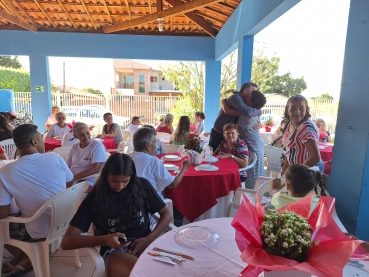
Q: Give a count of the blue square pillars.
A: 4